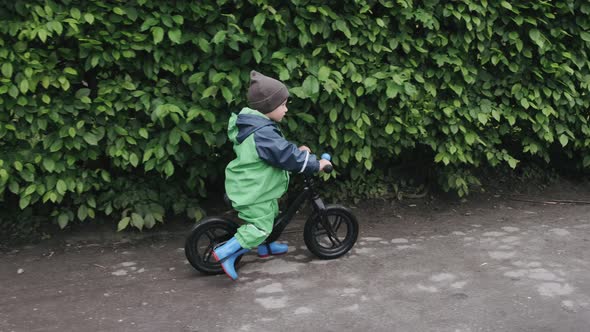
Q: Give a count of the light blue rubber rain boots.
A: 2